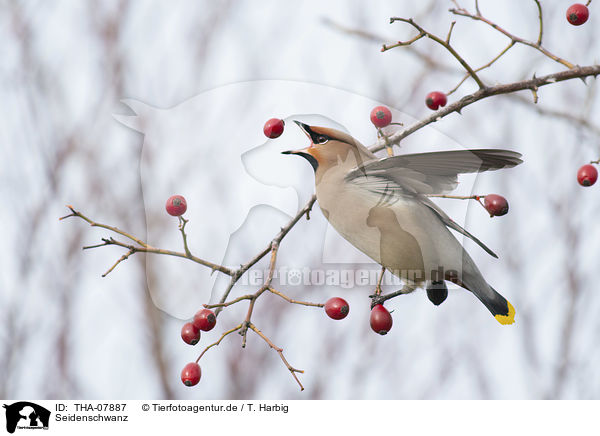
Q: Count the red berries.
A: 12